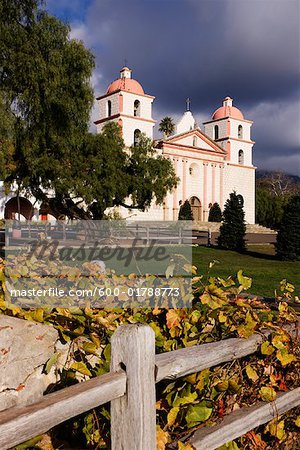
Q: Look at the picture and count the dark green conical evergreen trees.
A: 4